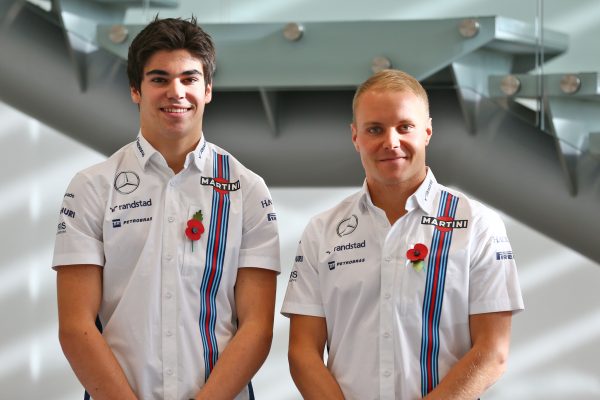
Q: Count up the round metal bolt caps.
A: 6